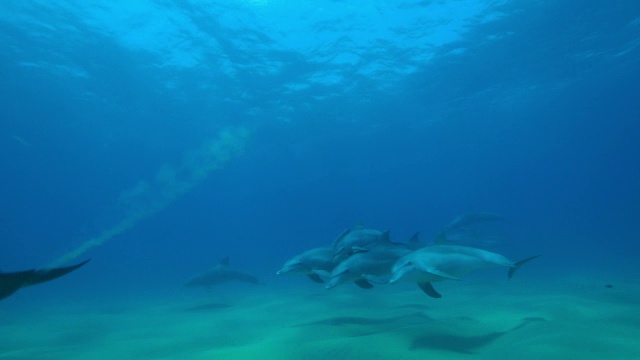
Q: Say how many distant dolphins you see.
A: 2